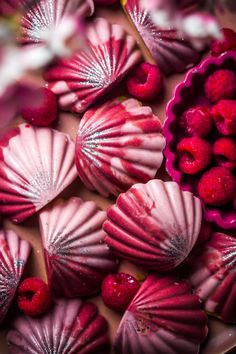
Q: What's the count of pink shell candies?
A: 11